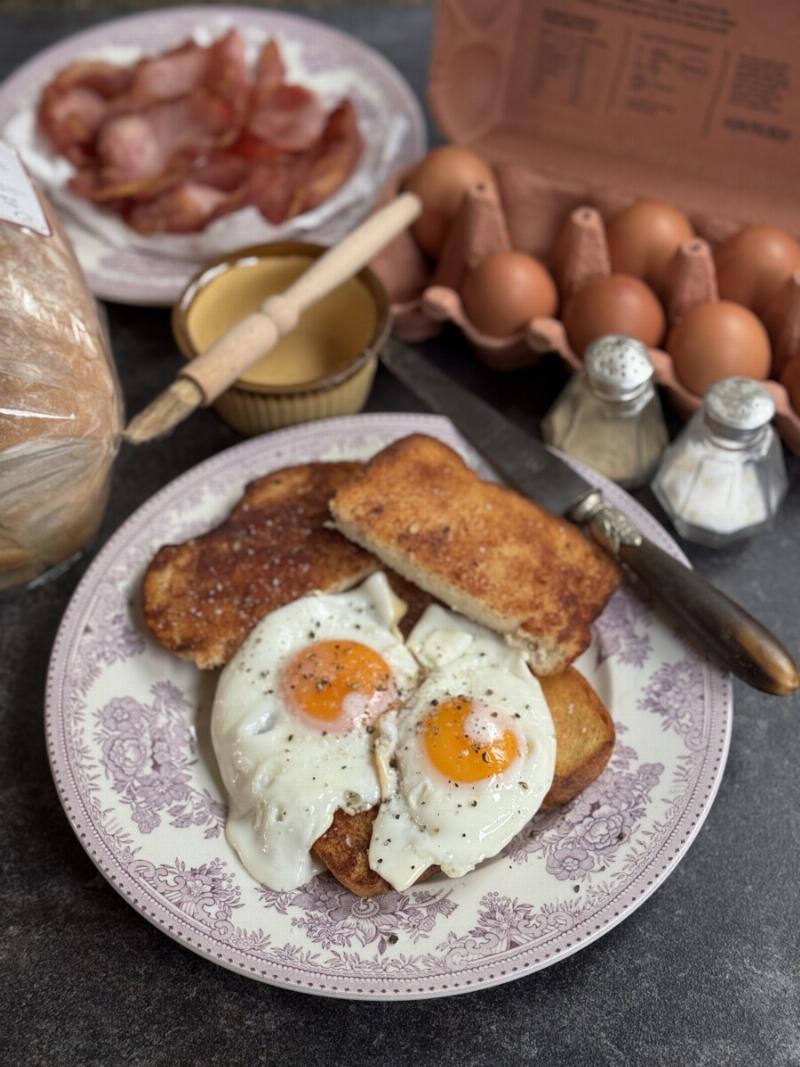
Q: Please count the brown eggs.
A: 7